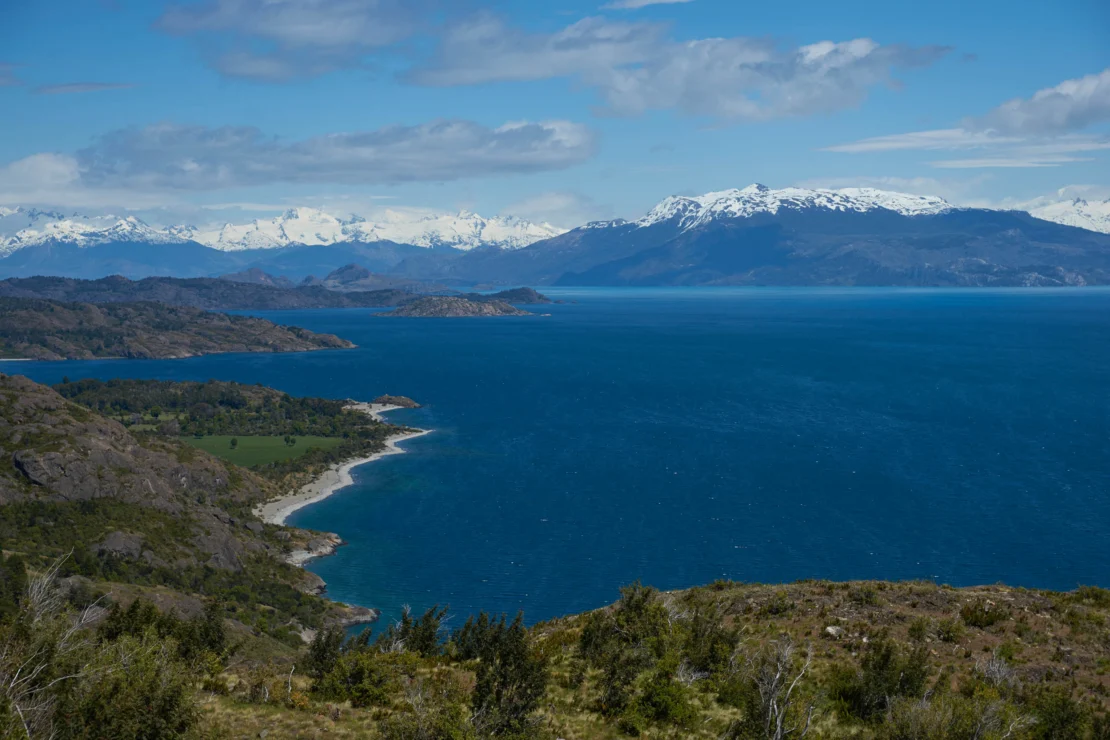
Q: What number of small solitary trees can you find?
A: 3